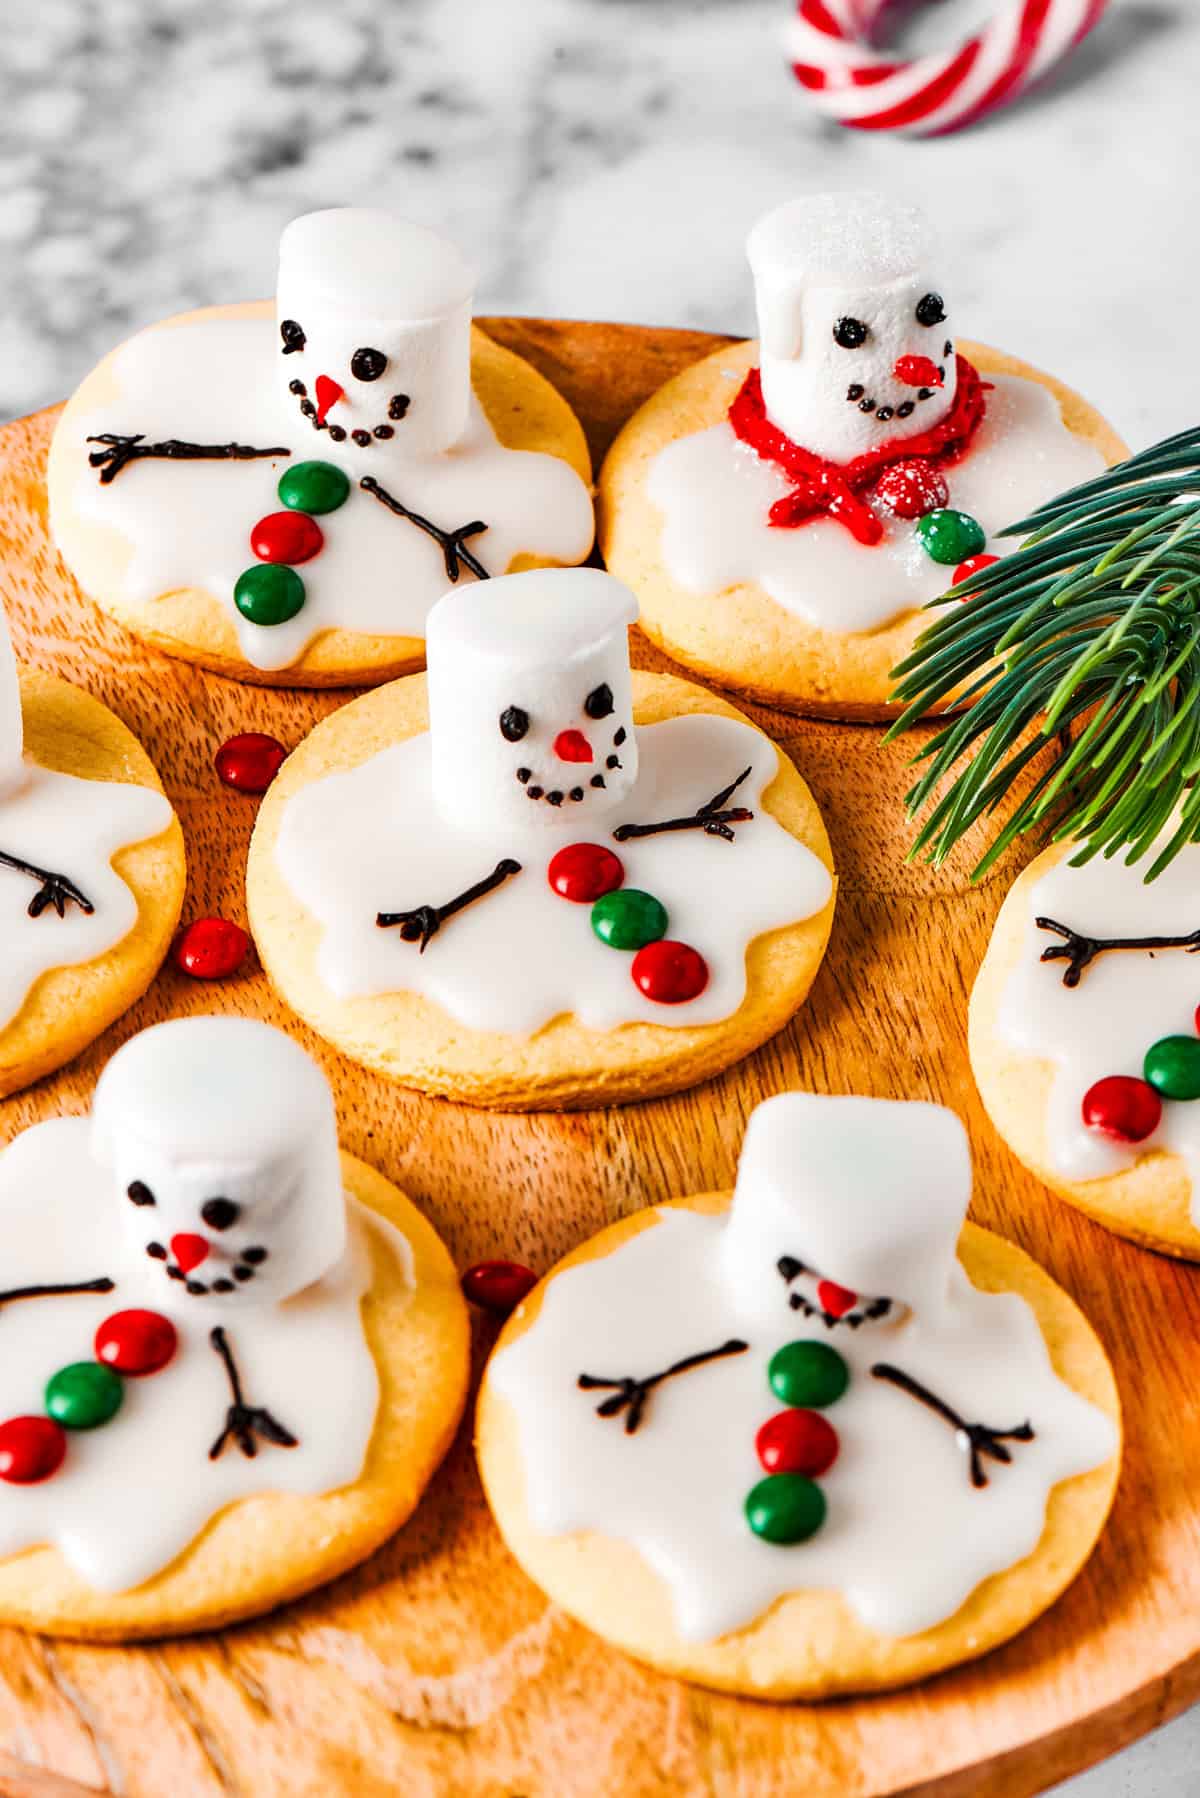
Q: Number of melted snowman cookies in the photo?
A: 7